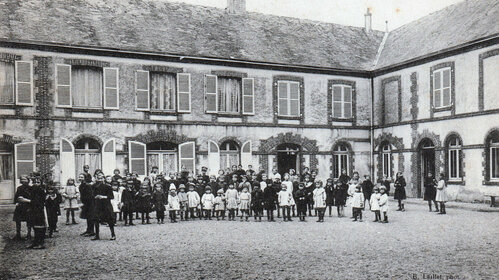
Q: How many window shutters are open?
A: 14